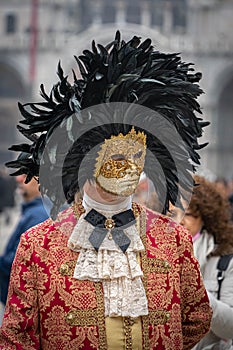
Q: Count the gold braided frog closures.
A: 4